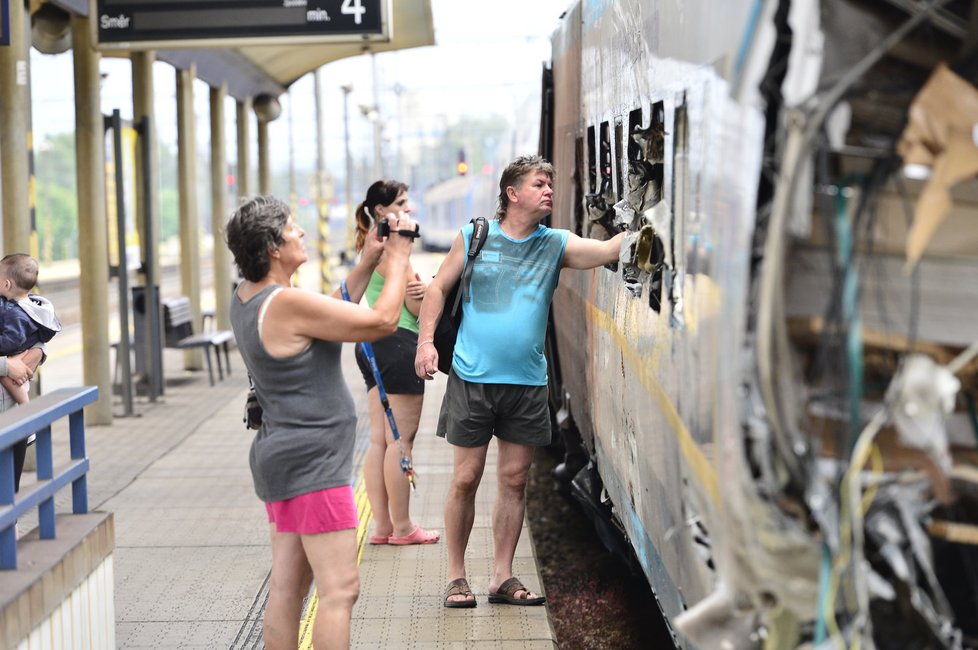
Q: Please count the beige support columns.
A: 7